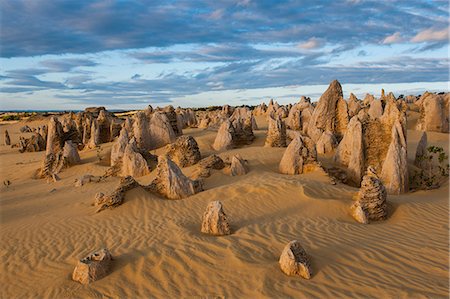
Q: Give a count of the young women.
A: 0